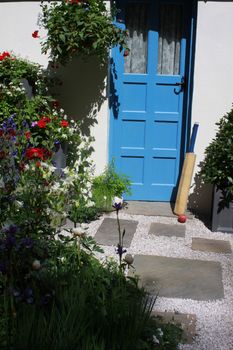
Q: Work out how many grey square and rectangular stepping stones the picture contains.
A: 5